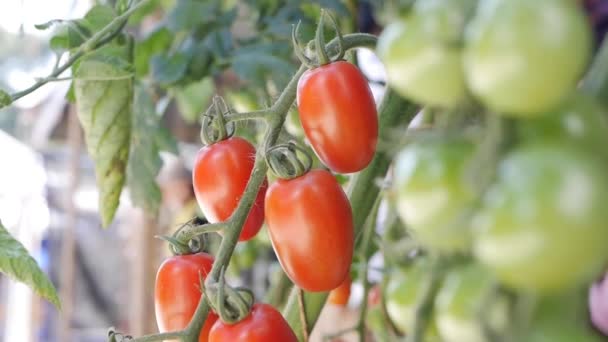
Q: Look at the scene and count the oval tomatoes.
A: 5